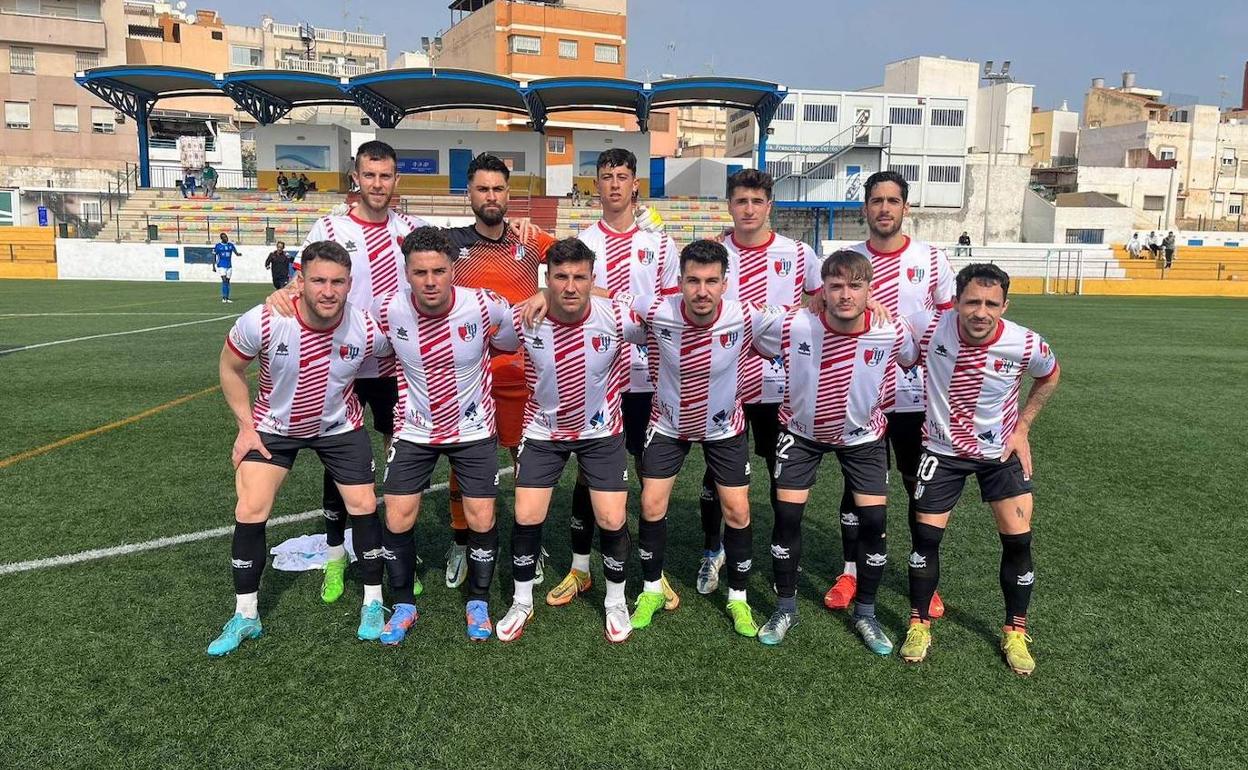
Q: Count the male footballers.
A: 12